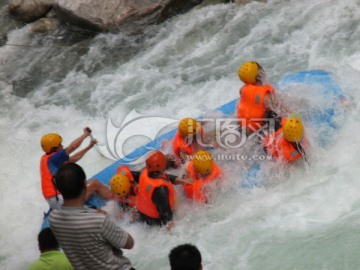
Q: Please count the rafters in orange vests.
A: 7